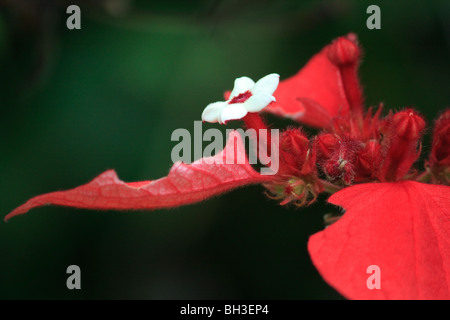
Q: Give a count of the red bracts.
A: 3